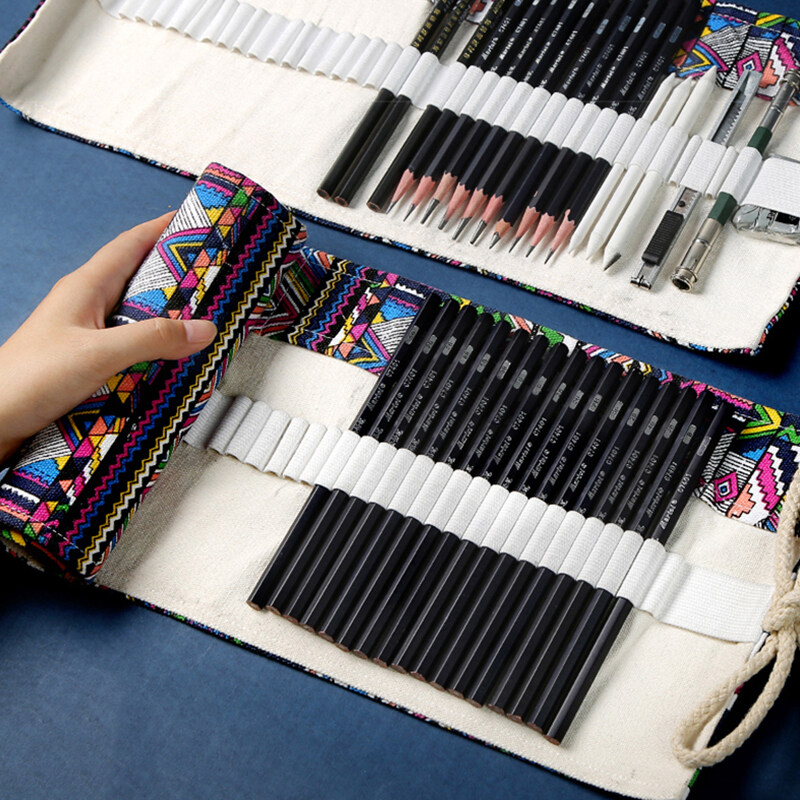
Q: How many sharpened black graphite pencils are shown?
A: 10